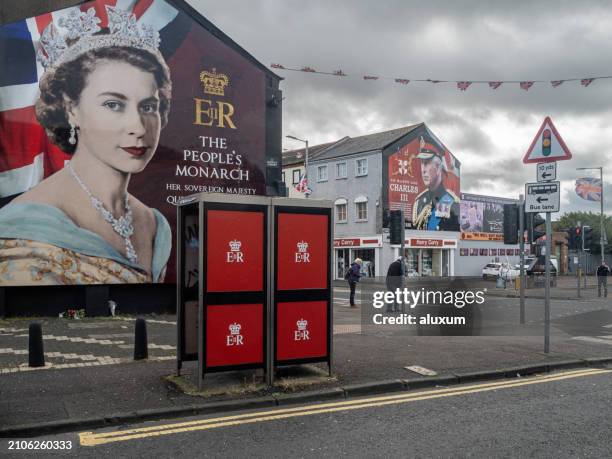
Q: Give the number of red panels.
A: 4